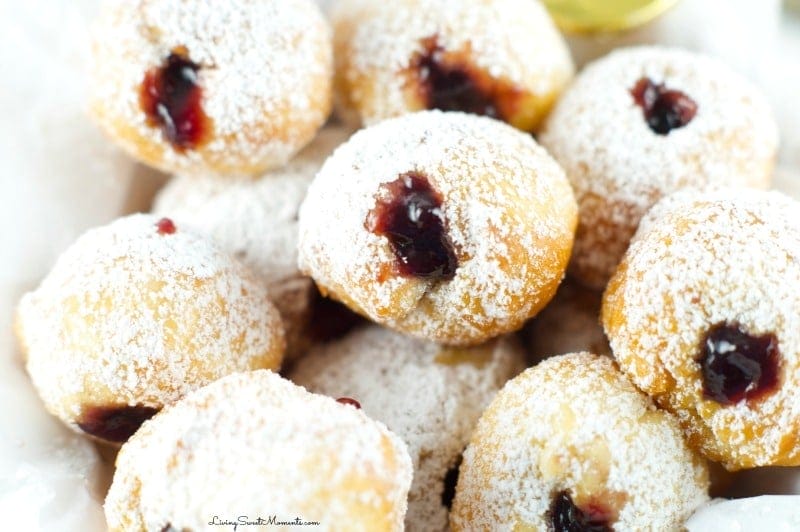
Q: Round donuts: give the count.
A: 11